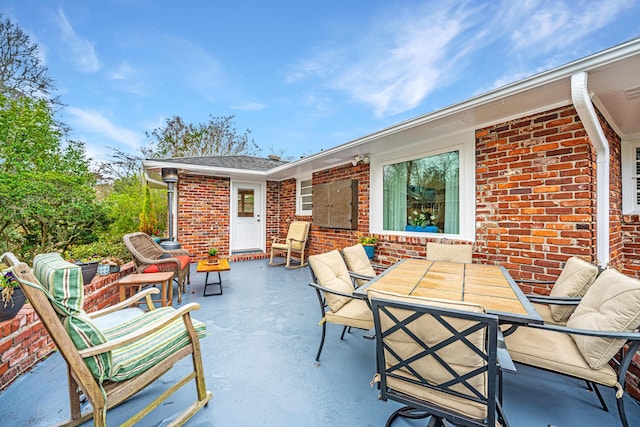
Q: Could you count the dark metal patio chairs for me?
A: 6